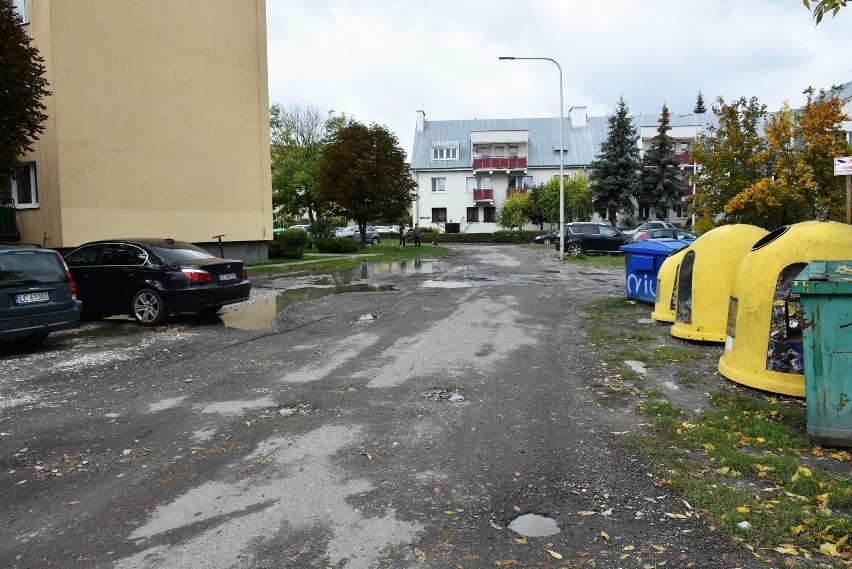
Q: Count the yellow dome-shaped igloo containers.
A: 3